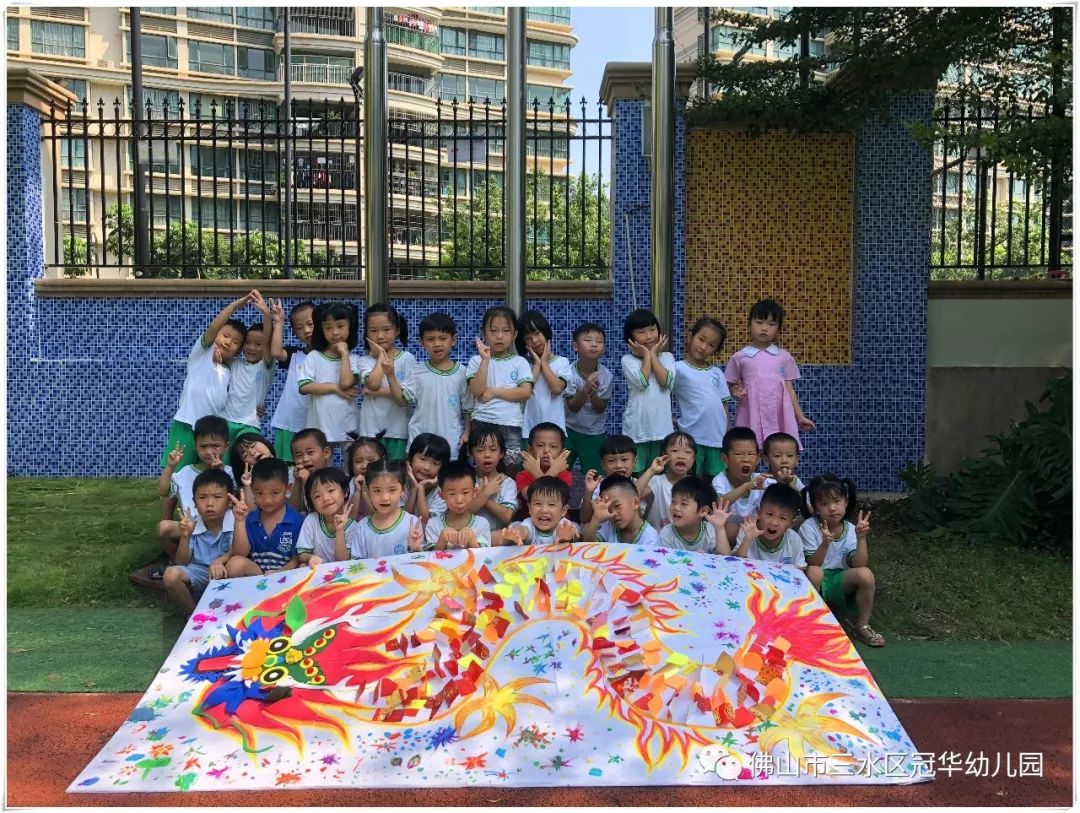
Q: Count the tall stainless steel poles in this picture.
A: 3